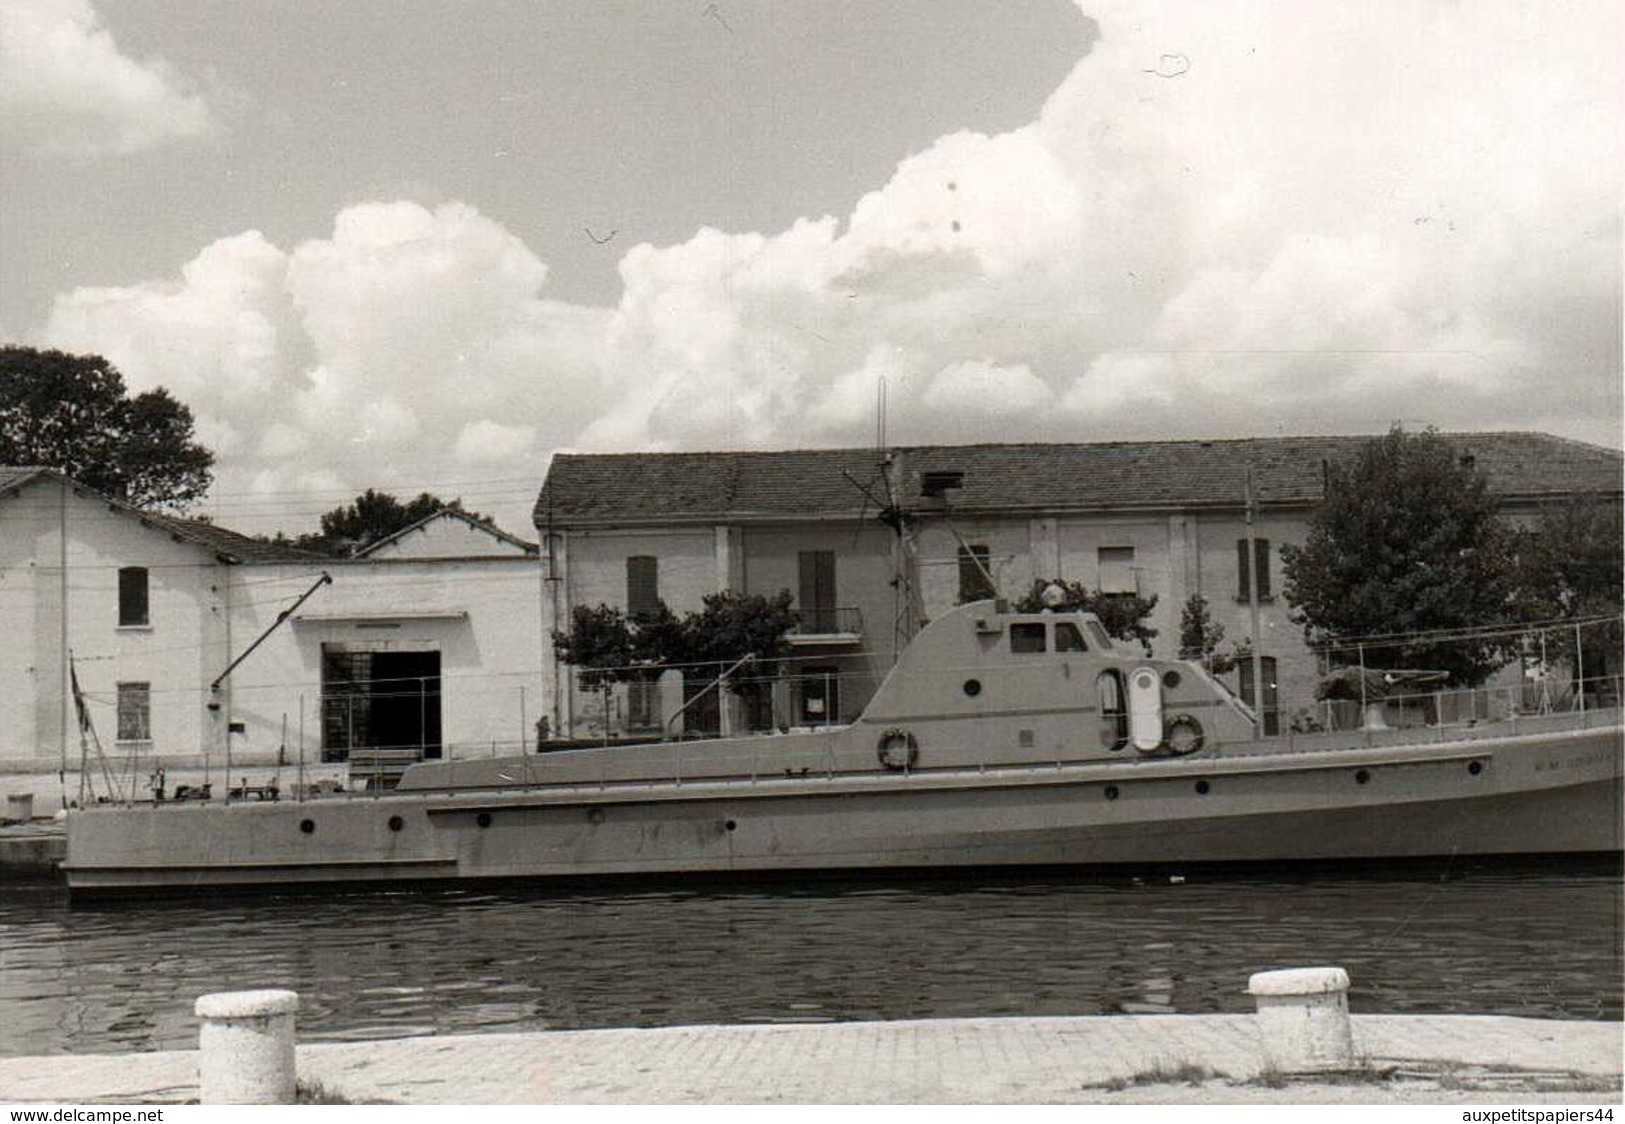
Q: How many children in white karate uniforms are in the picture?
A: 0